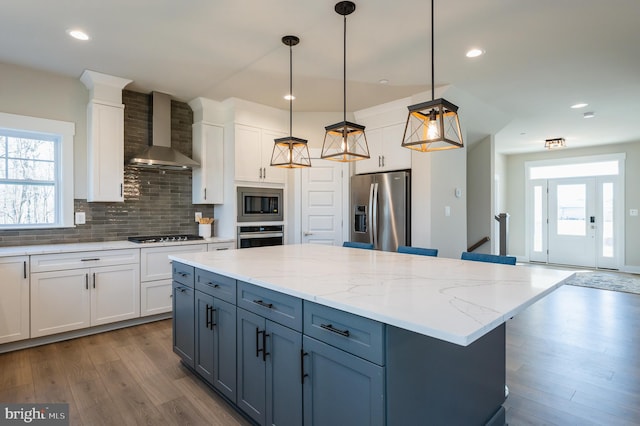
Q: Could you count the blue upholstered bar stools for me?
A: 3